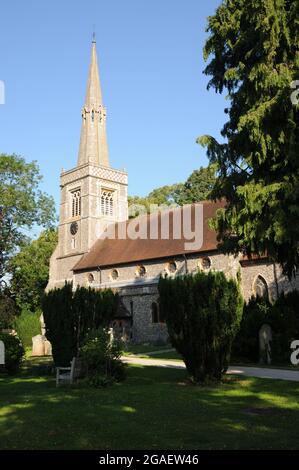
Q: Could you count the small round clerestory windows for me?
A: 5